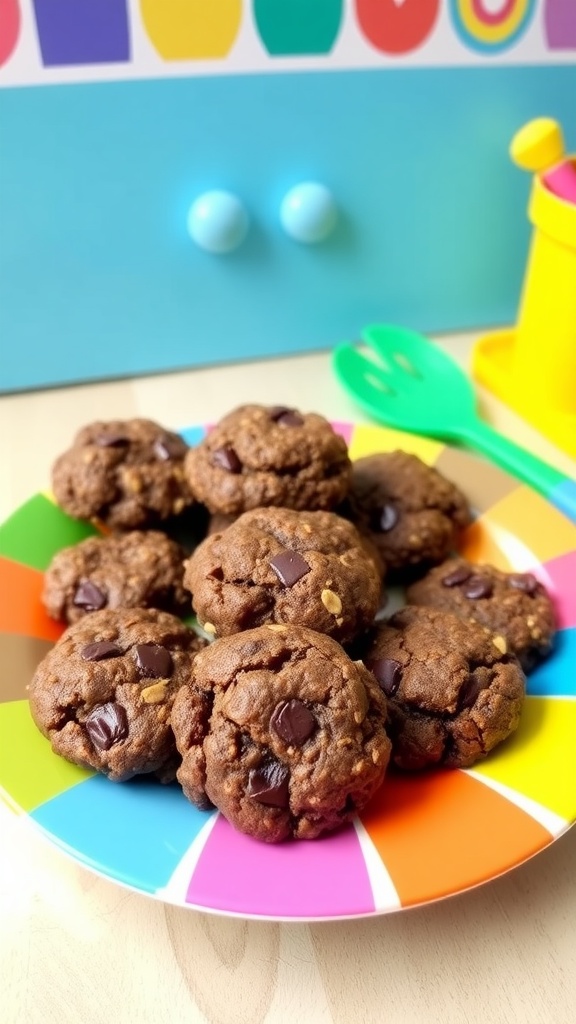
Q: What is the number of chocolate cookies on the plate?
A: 9